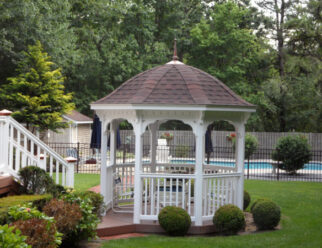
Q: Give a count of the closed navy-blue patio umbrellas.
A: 3